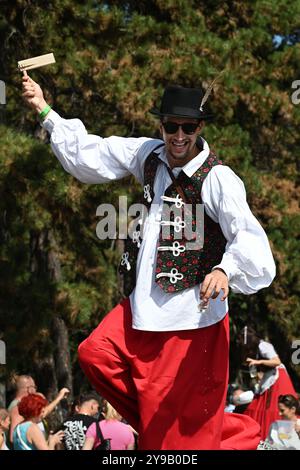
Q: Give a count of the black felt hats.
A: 1